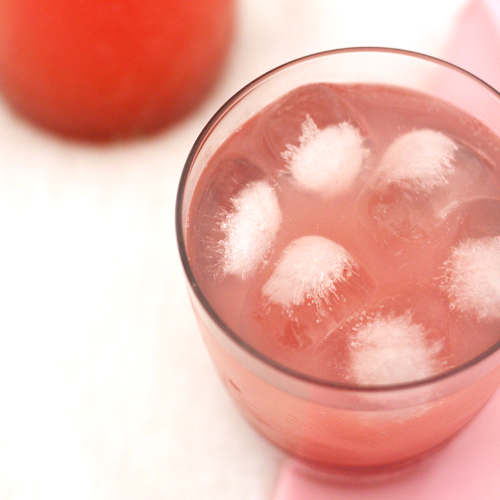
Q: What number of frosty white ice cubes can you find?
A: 6